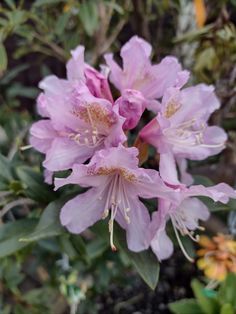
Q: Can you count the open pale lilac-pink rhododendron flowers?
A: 5